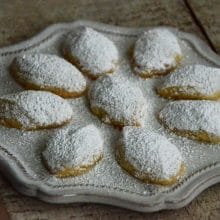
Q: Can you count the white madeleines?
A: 9